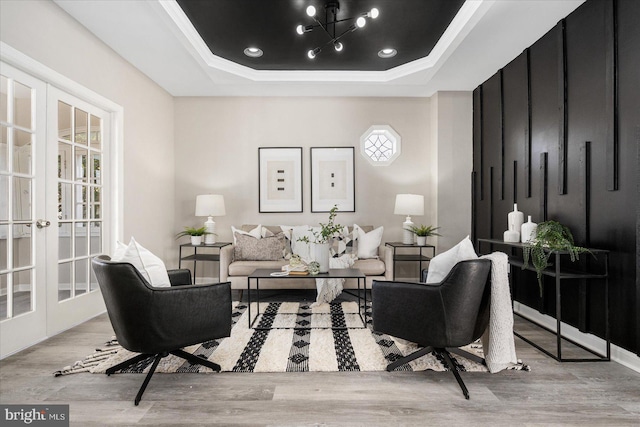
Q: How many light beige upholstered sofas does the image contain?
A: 1